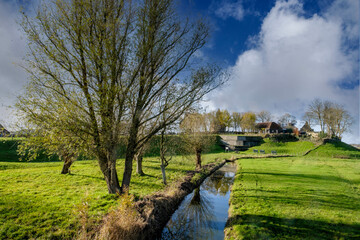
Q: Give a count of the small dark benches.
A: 3